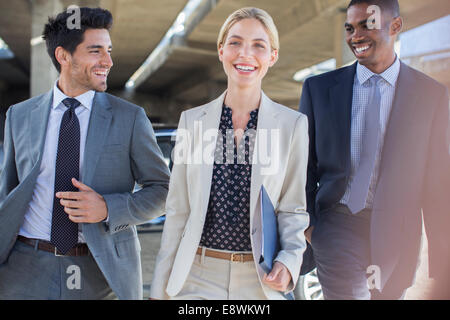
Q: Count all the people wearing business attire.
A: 3